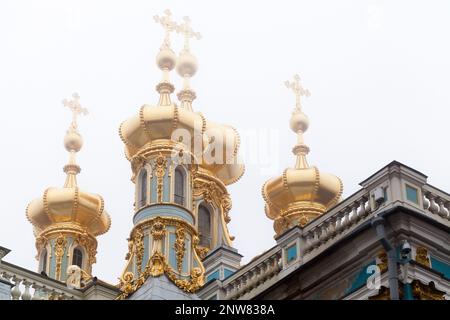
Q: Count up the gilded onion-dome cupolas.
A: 4